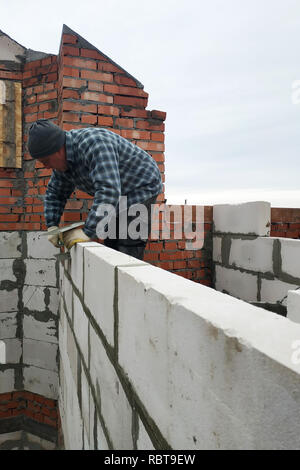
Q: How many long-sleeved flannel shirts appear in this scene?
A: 1